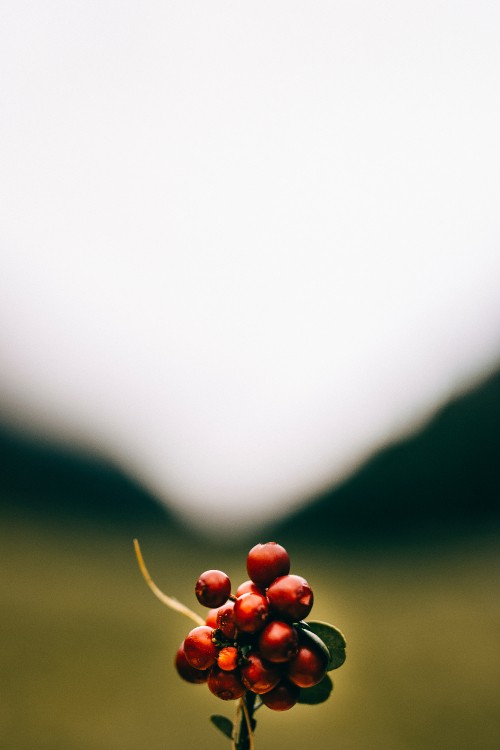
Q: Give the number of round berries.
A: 15